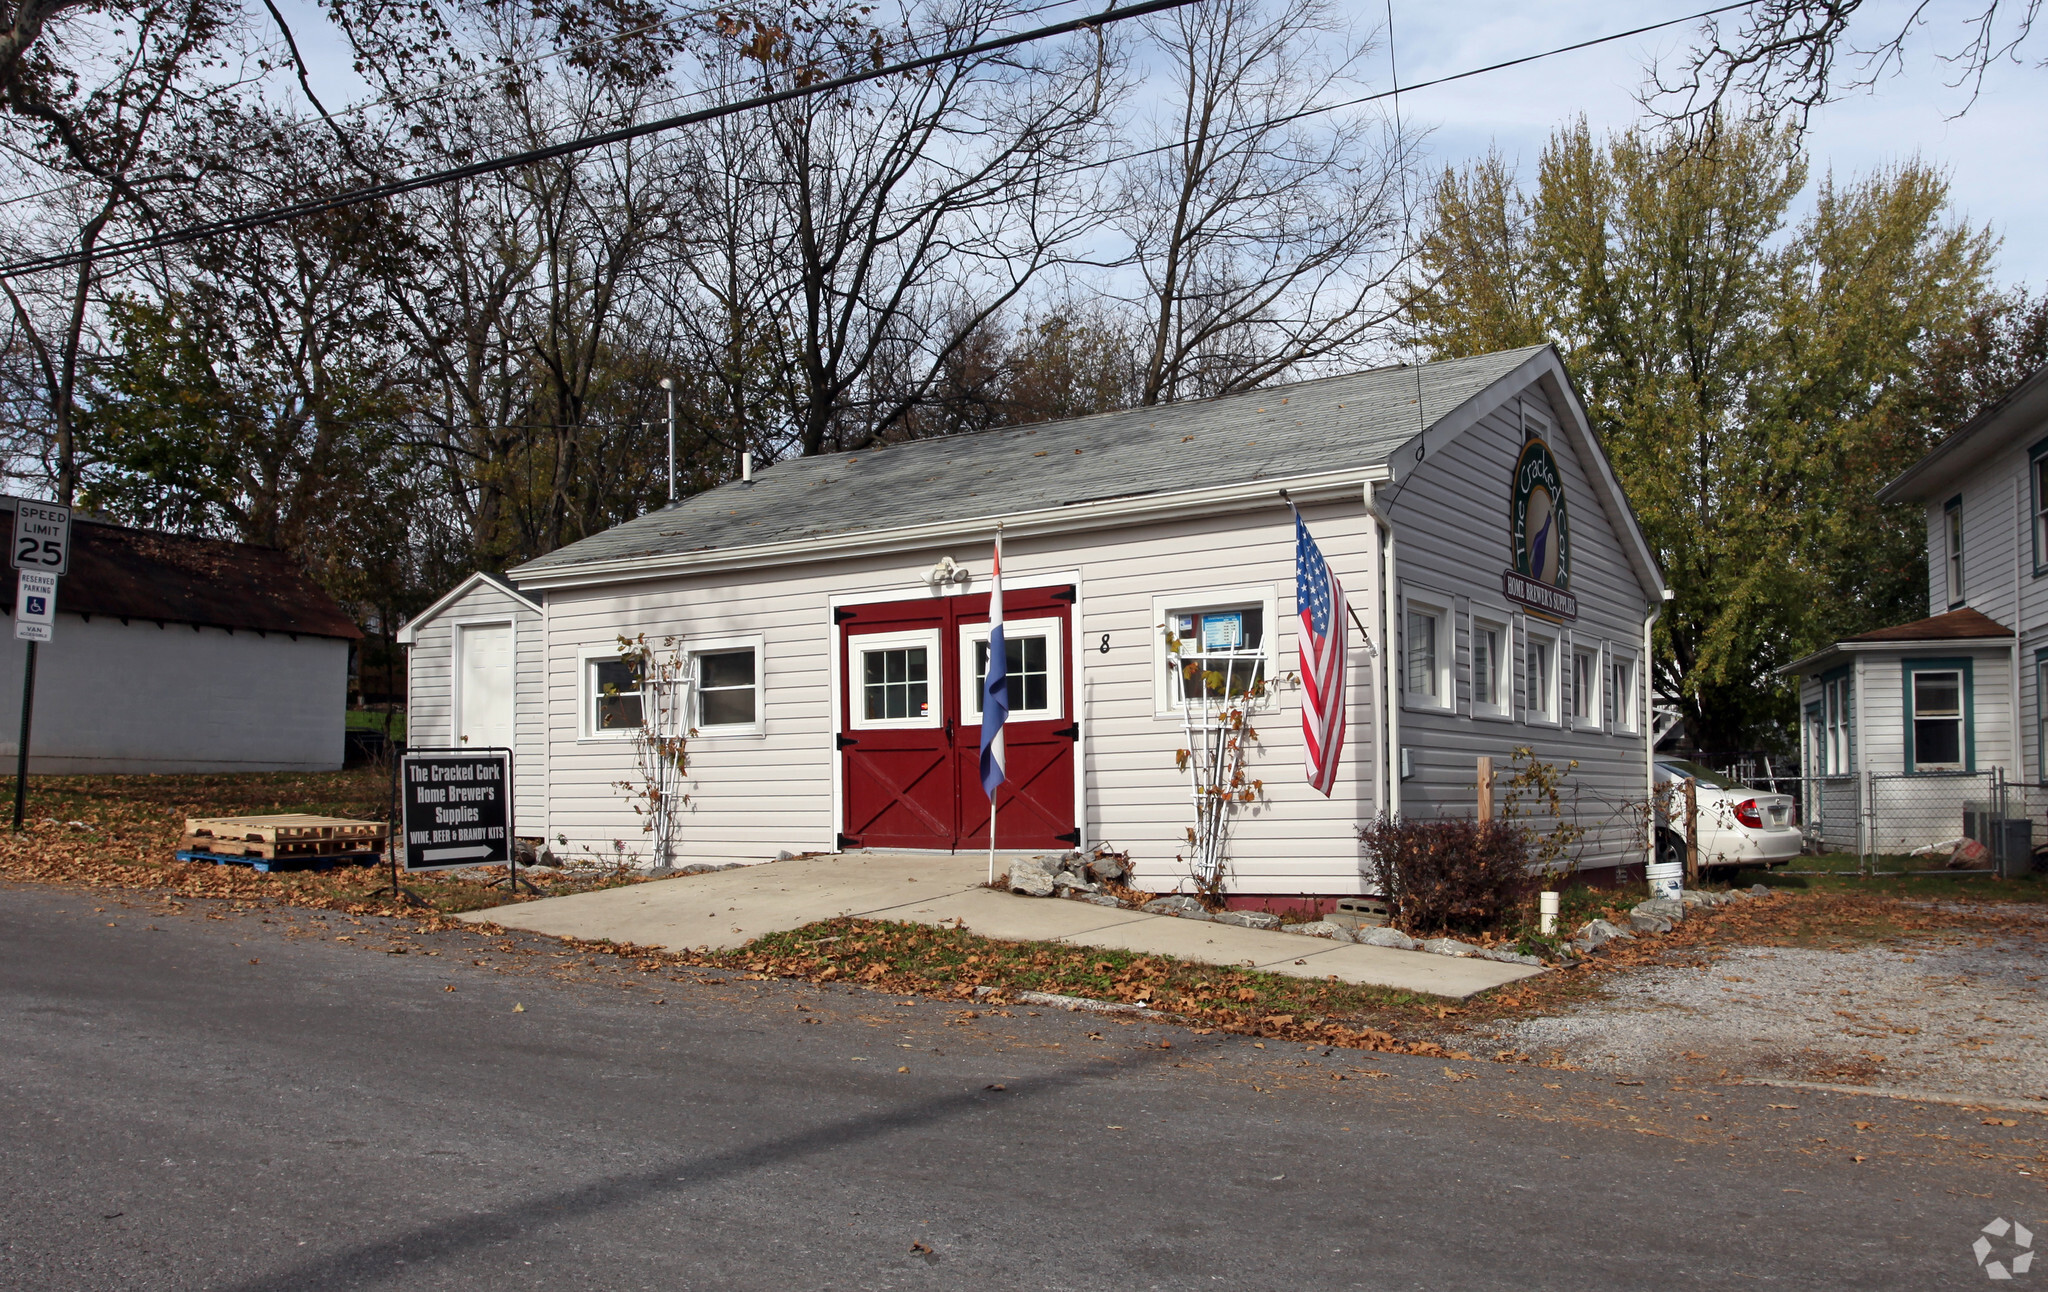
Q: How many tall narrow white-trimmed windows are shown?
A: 5